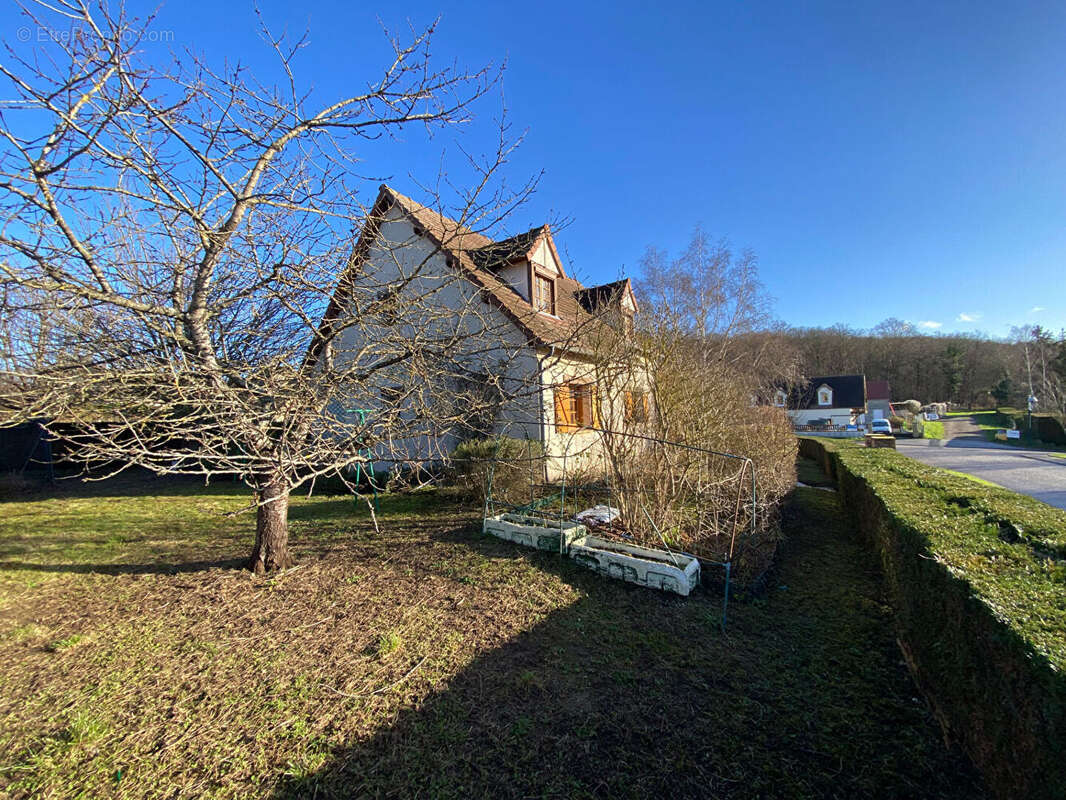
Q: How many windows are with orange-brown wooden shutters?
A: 2